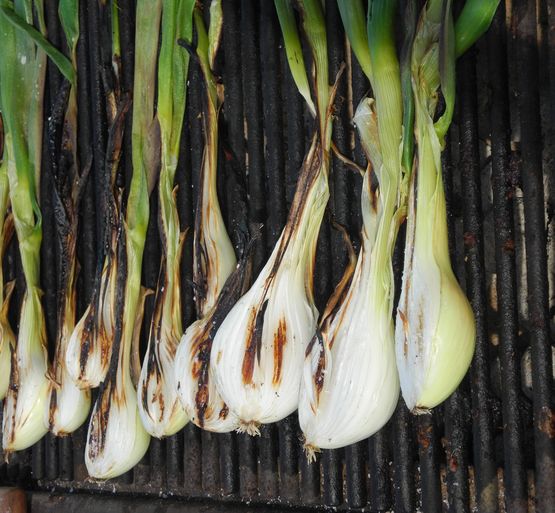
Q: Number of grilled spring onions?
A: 11